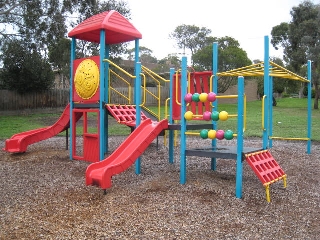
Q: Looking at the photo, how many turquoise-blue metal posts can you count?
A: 12